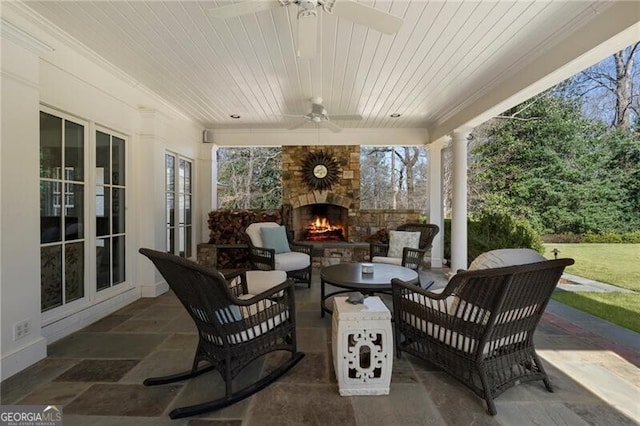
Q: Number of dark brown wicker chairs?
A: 4